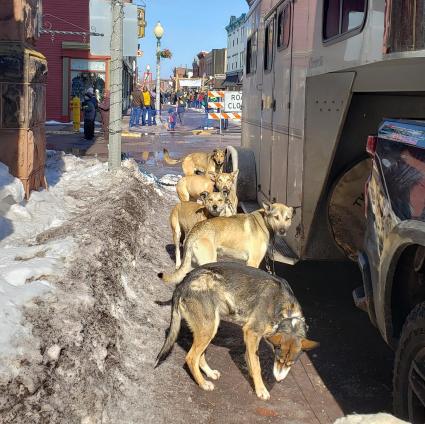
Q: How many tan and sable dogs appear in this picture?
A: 5